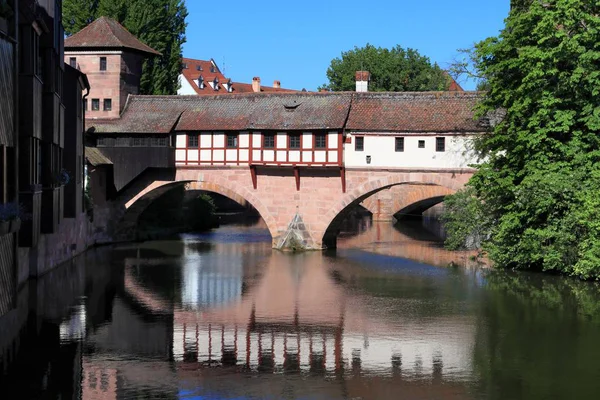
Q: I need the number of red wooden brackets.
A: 3